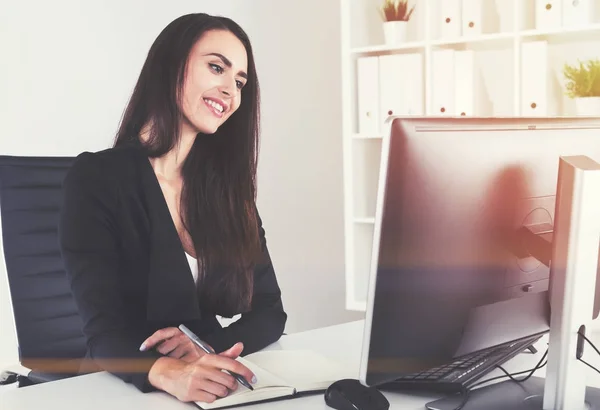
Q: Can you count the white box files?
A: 10